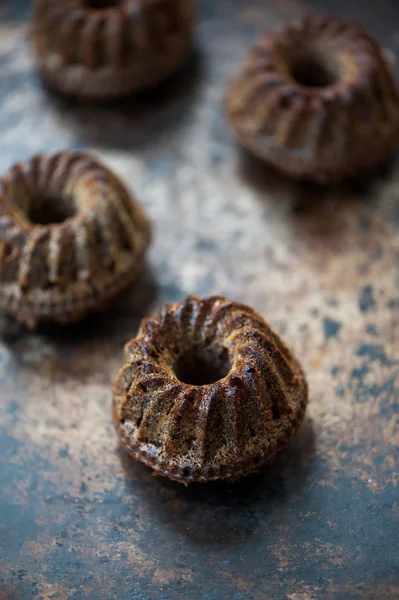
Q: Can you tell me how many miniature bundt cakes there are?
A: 4